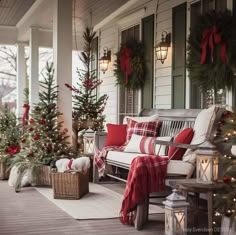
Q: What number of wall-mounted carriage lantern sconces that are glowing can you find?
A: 2